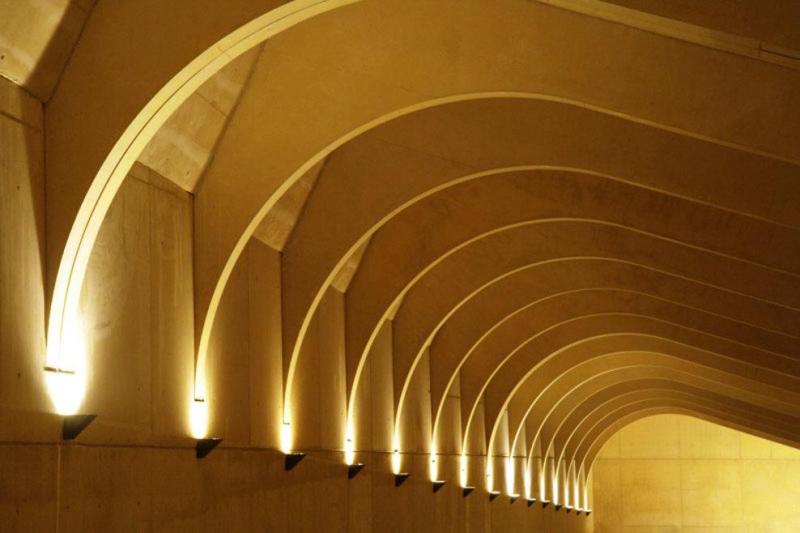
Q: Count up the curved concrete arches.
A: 15